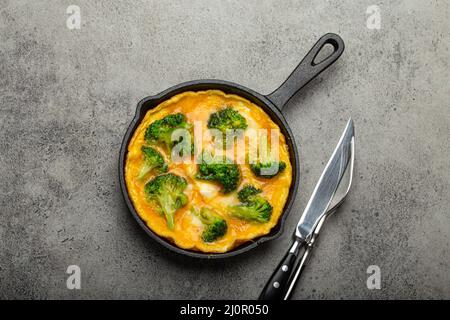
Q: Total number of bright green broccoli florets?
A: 8